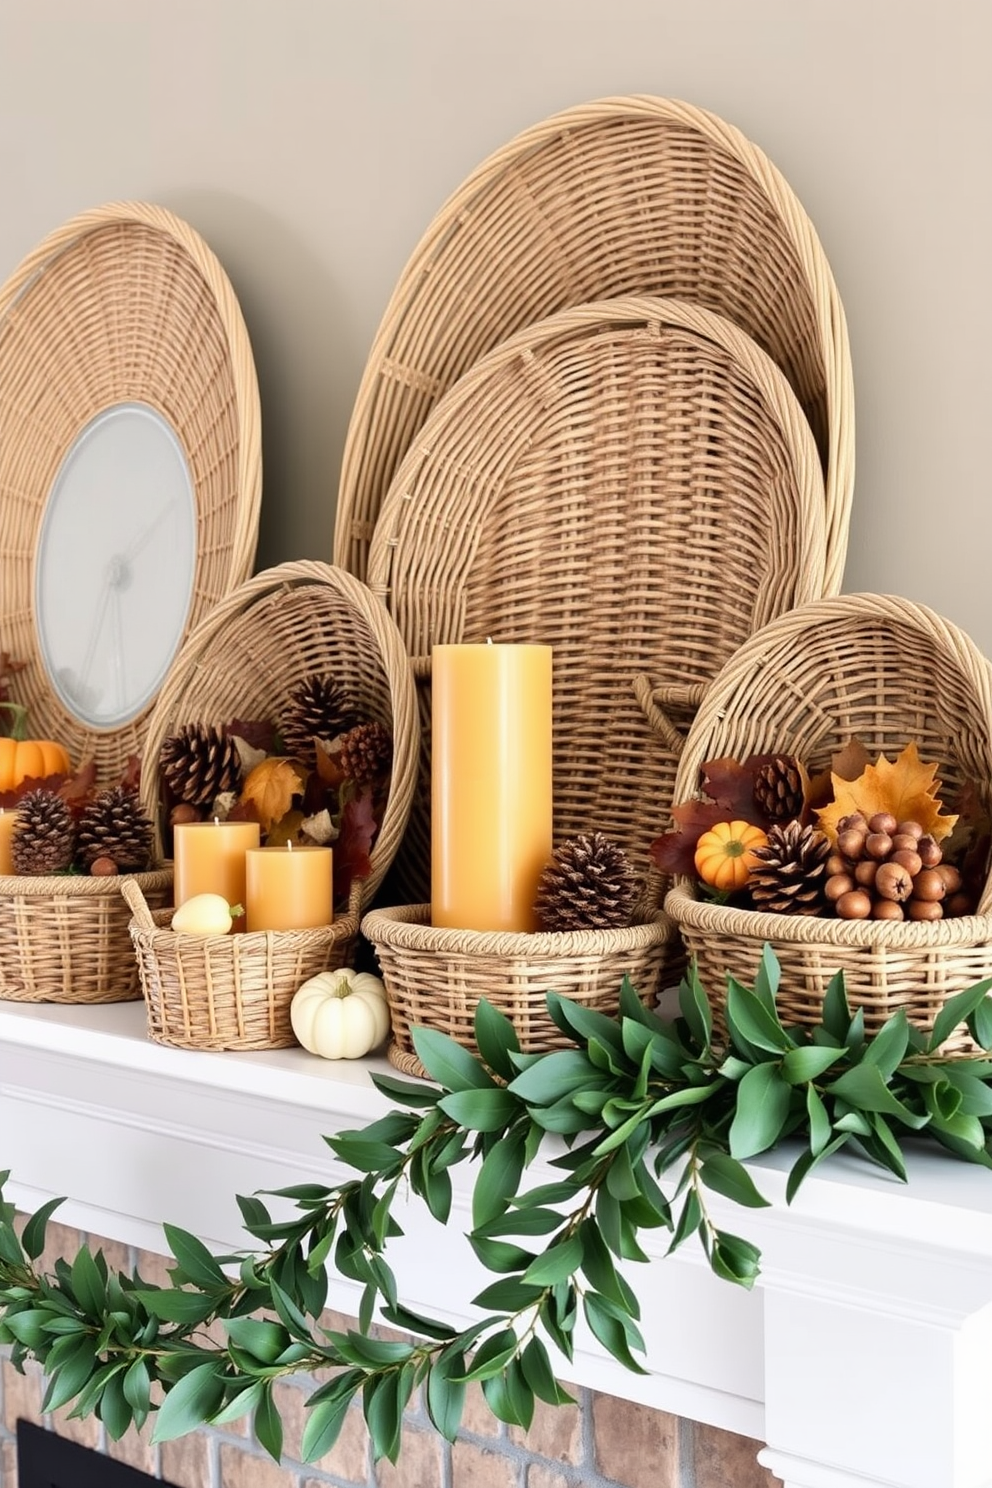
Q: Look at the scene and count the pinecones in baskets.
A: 8